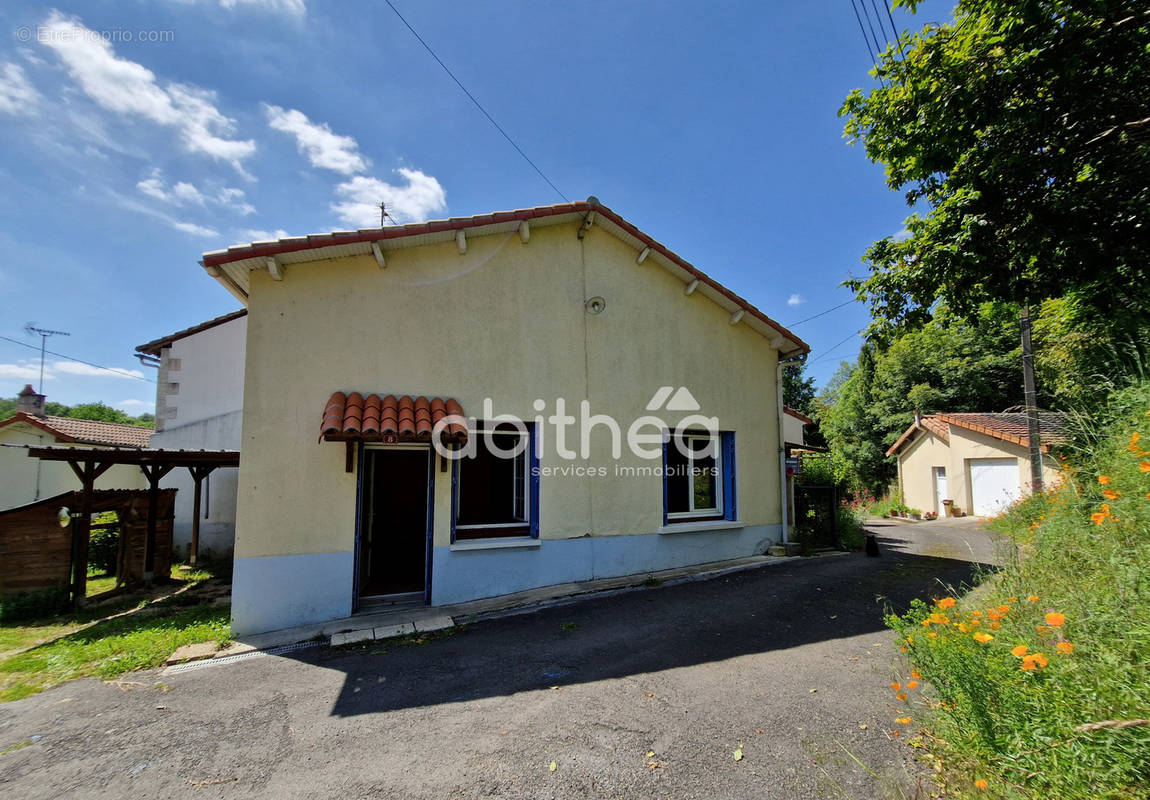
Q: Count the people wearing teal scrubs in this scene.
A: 0